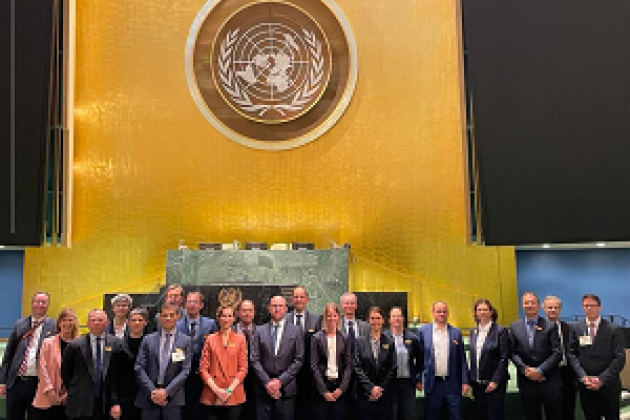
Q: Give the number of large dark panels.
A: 2